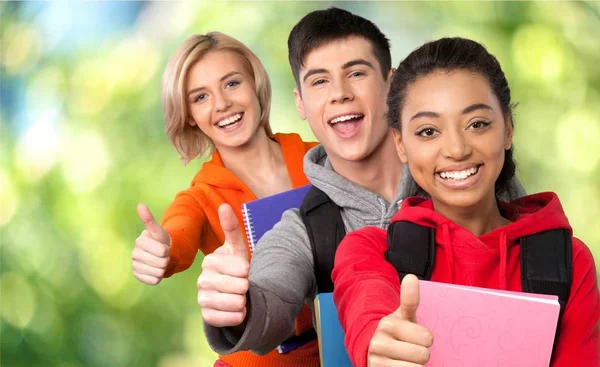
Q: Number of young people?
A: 3